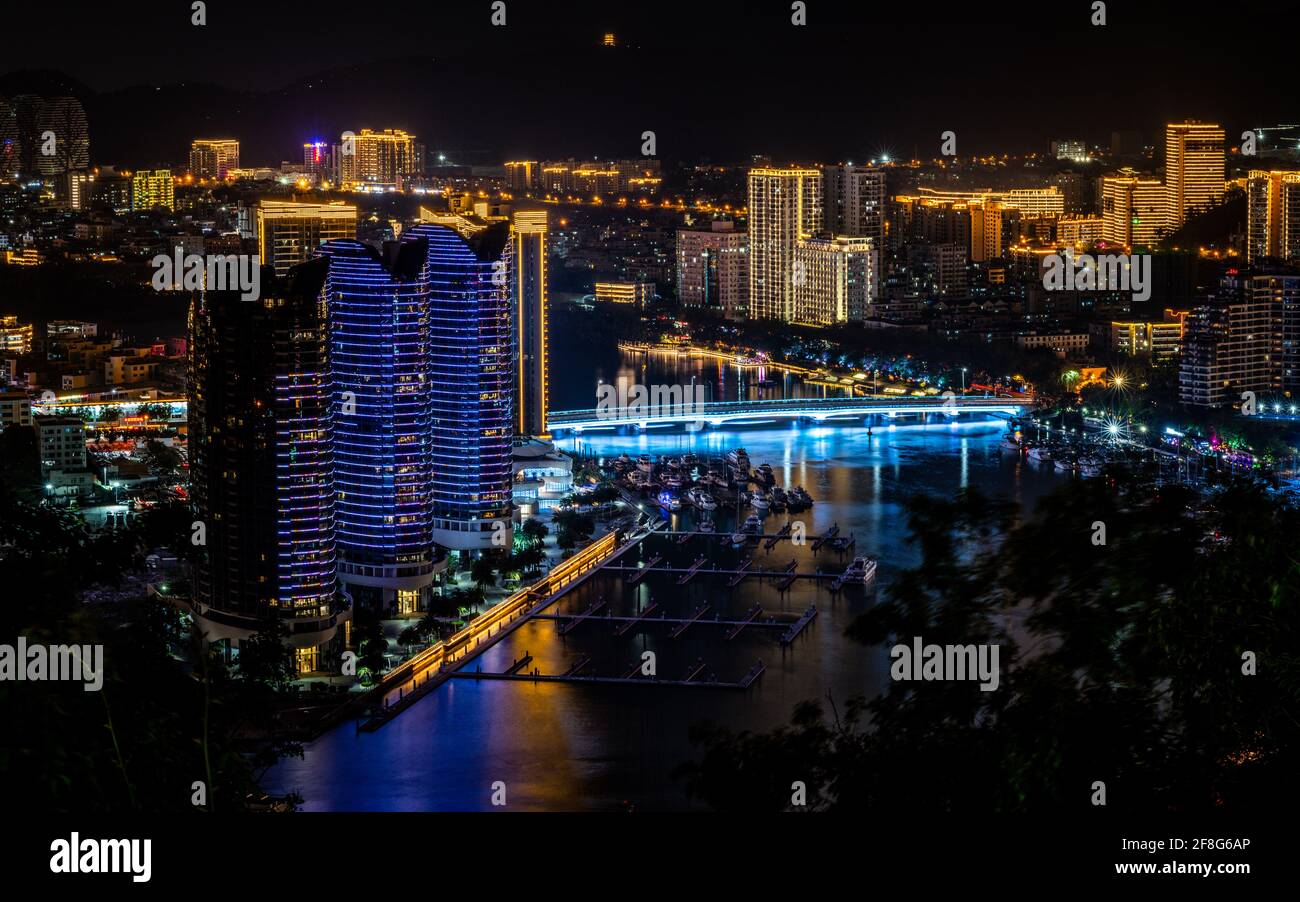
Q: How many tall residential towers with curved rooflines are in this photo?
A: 3